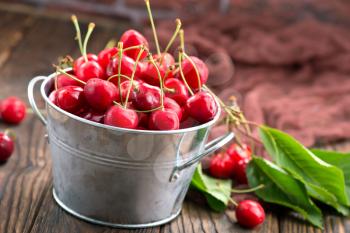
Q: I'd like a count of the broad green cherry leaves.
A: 4